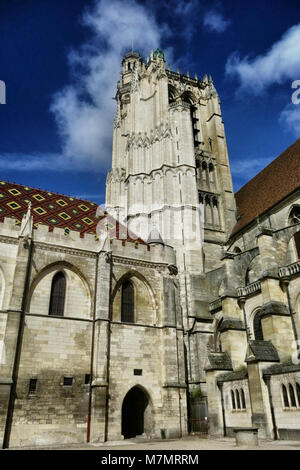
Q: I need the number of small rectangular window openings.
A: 4